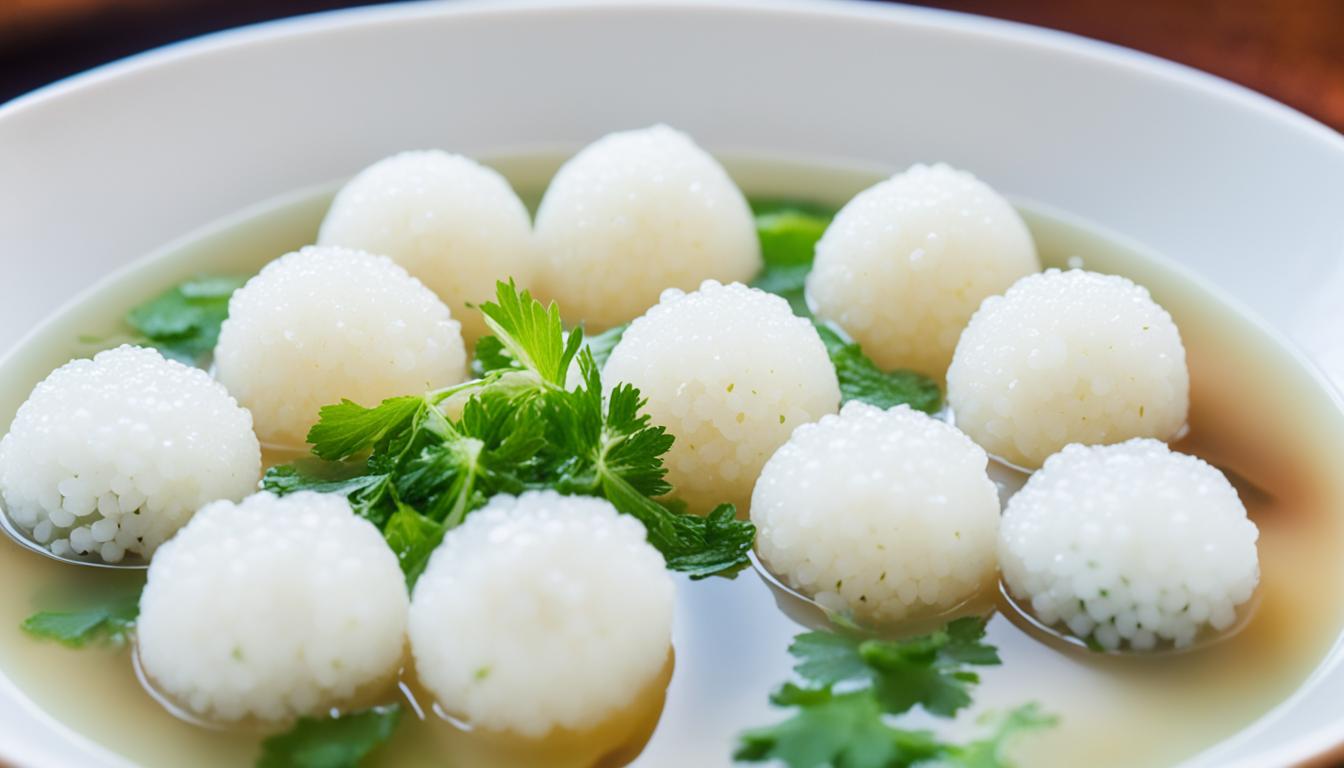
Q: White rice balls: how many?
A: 11